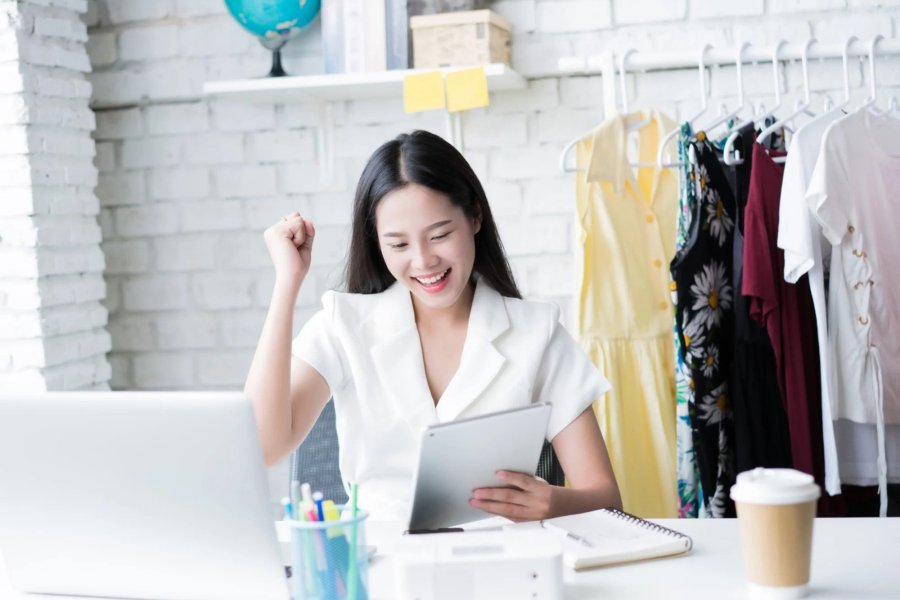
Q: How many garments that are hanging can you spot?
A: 7